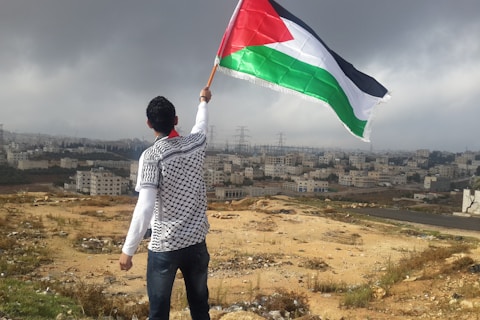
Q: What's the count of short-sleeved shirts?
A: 1